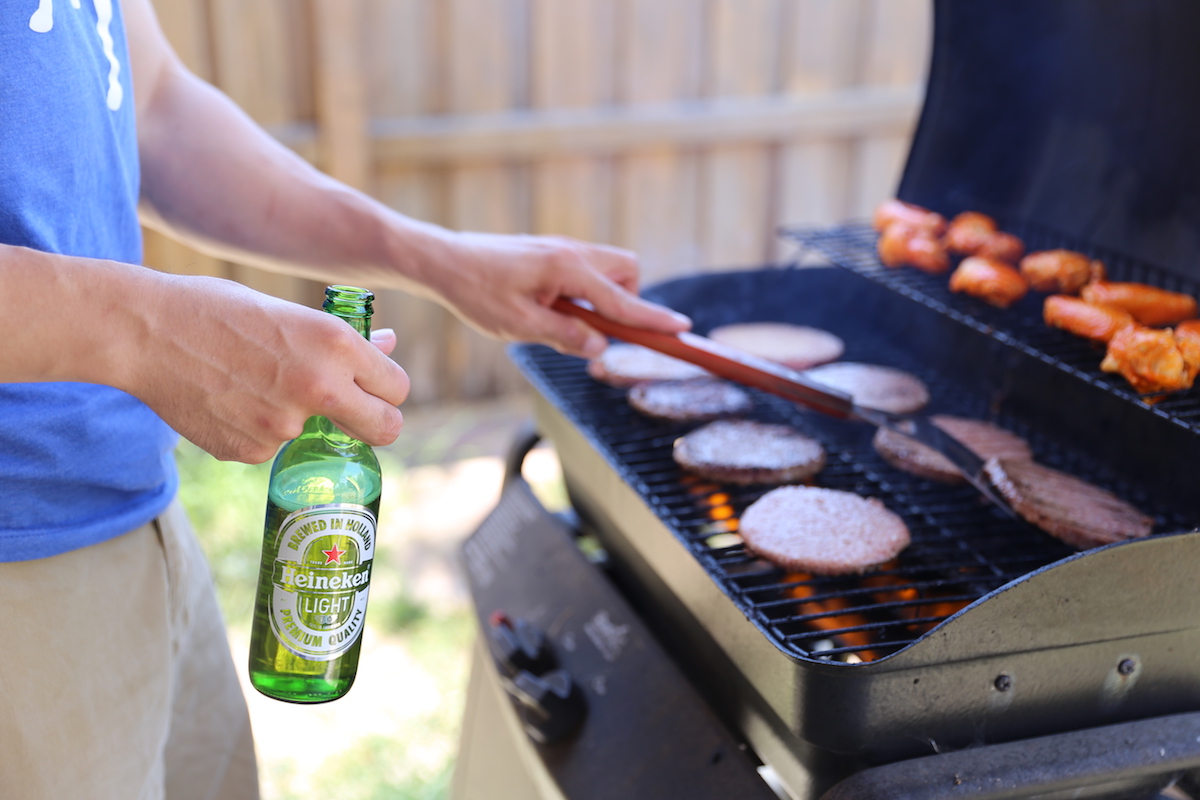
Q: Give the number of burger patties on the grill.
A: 8